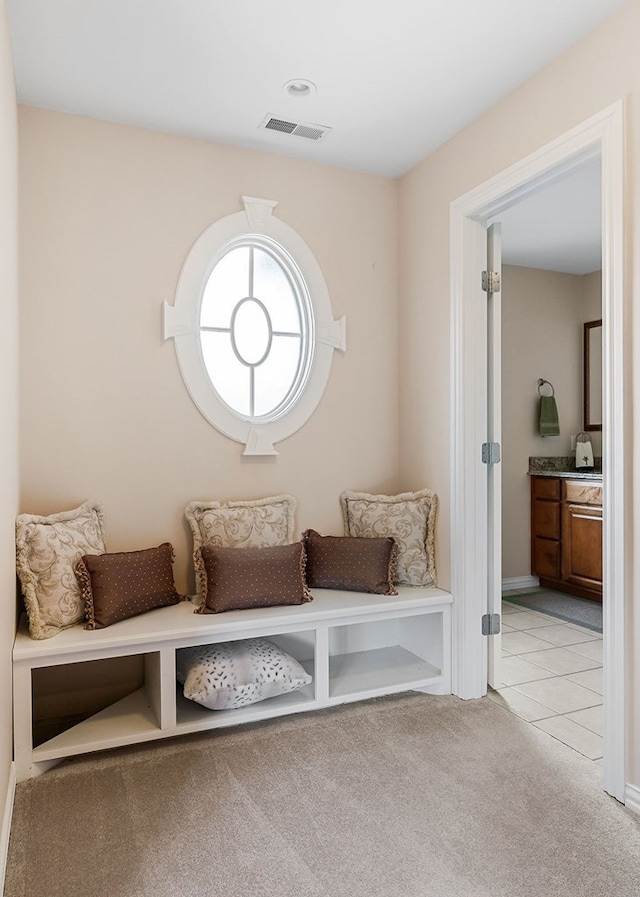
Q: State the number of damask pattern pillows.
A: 3